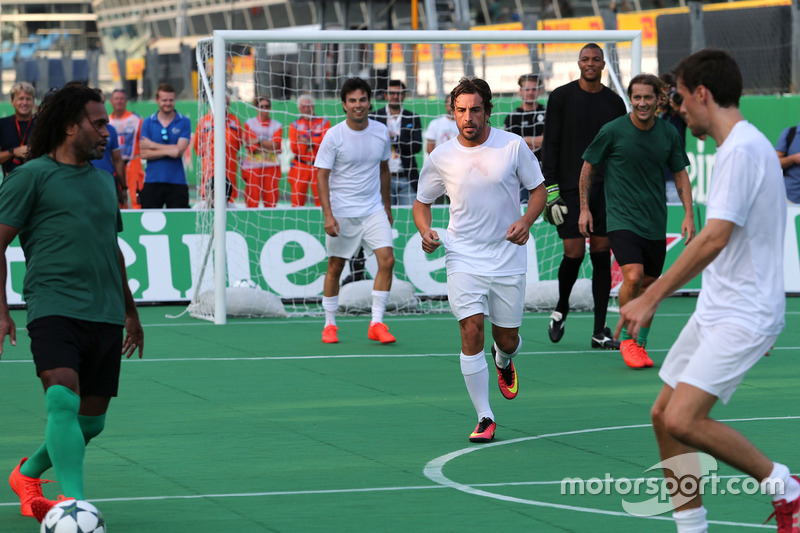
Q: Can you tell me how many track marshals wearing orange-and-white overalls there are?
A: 4